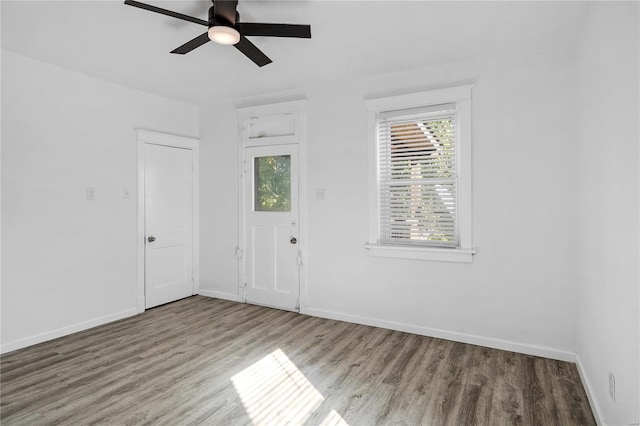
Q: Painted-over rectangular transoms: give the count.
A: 1